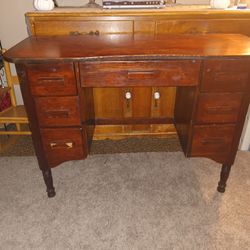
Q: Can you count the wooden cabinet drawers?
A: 7